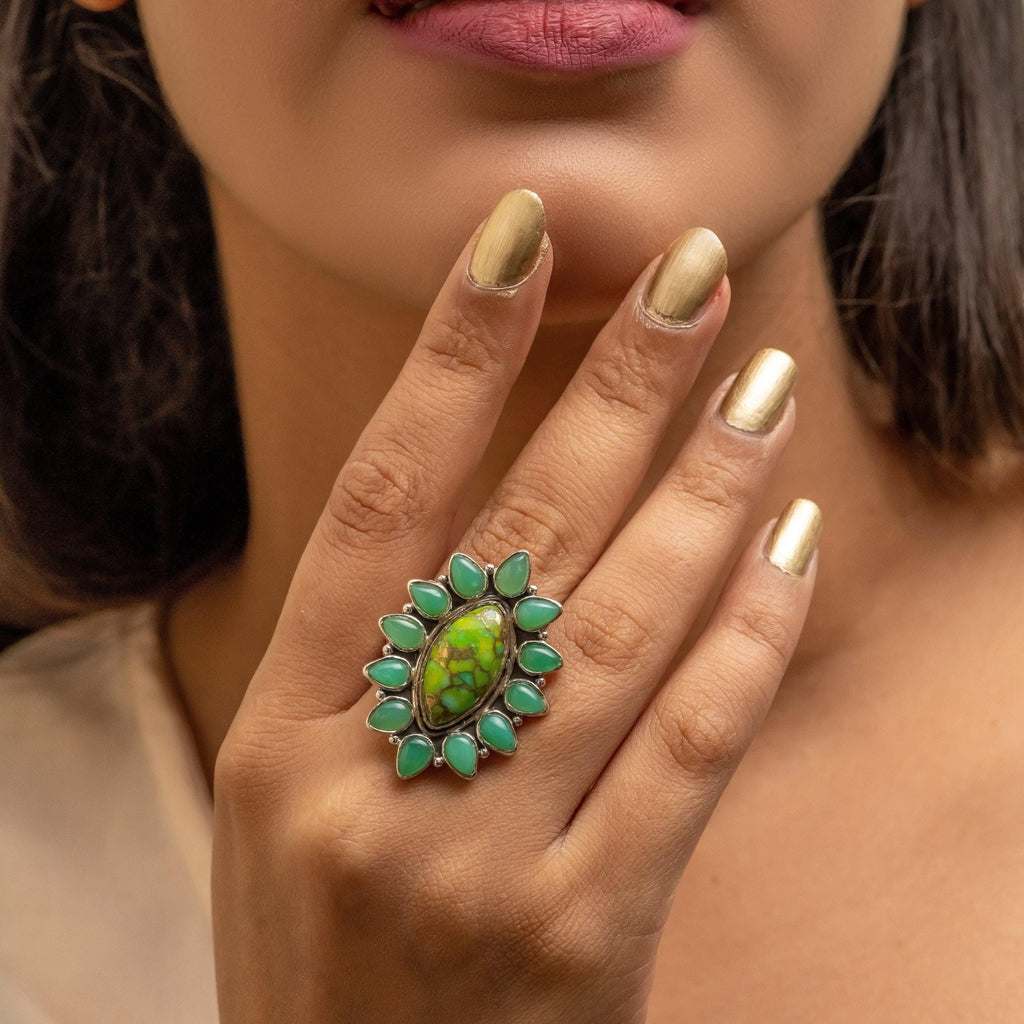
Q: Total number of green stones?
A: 13